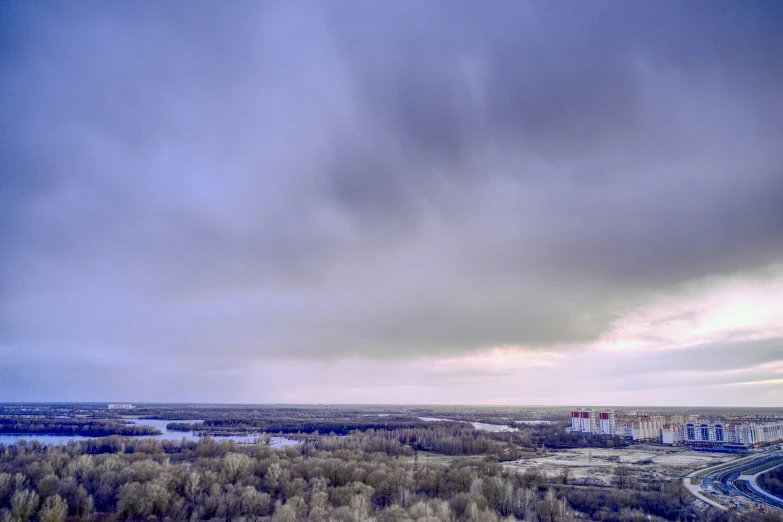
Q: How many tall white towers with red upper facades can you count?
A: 3